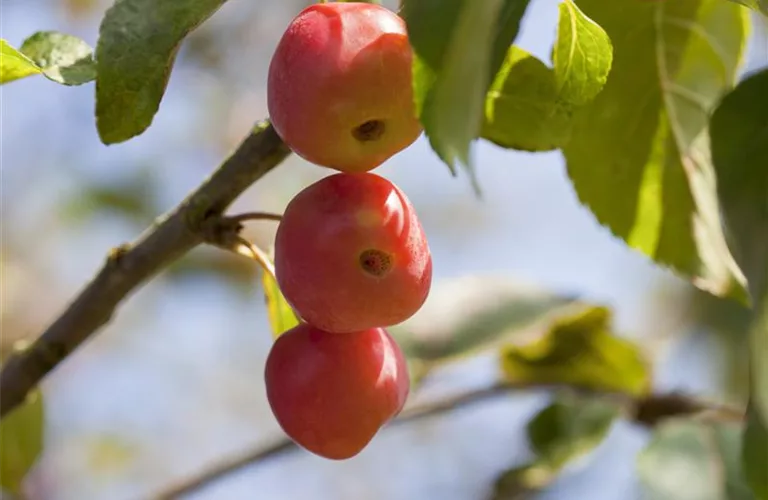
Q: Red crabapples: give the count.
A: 3